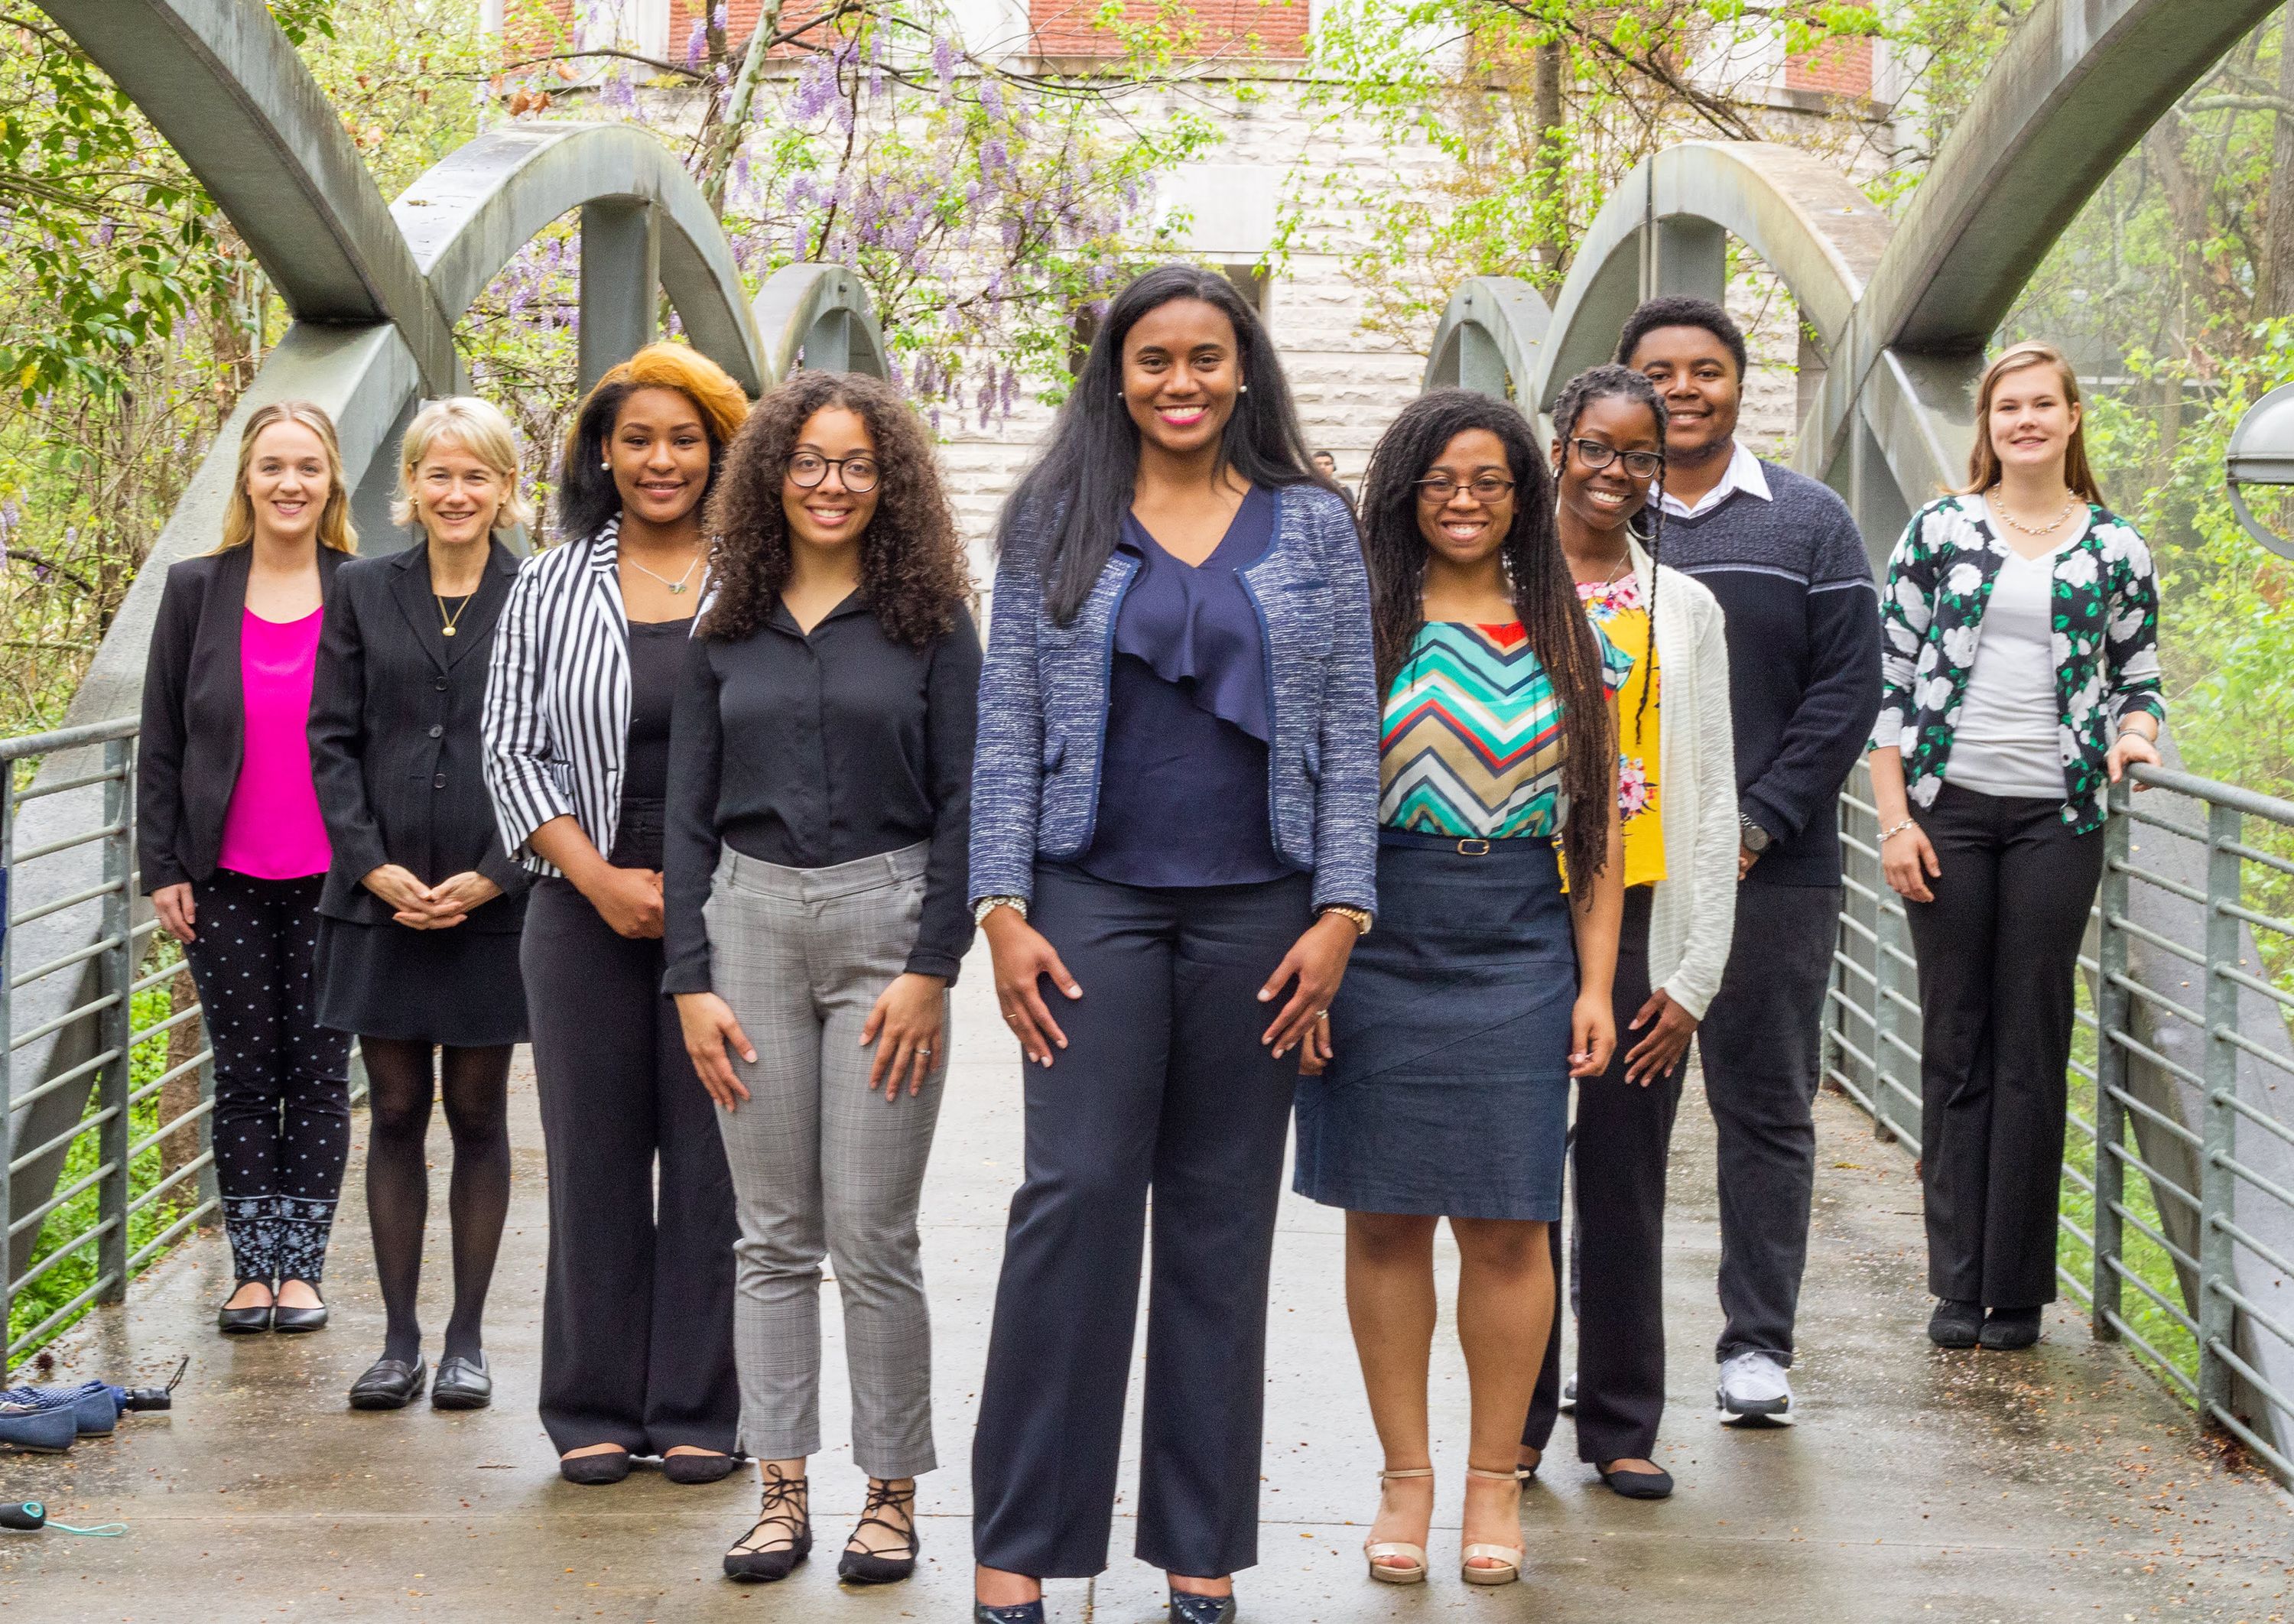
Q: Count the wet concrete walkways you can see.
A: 1